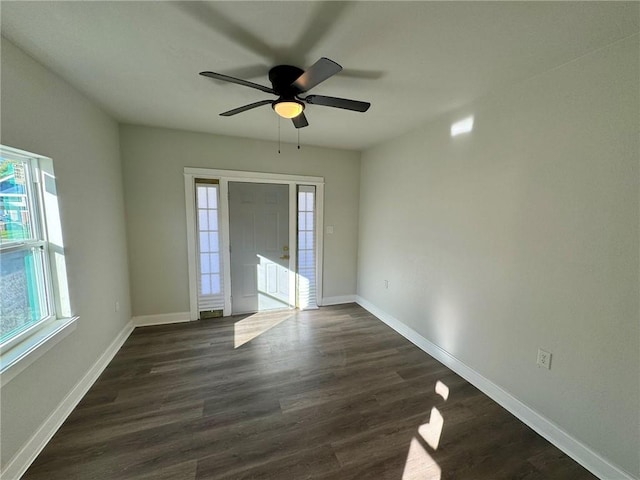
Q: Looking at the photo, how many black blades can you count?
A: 5